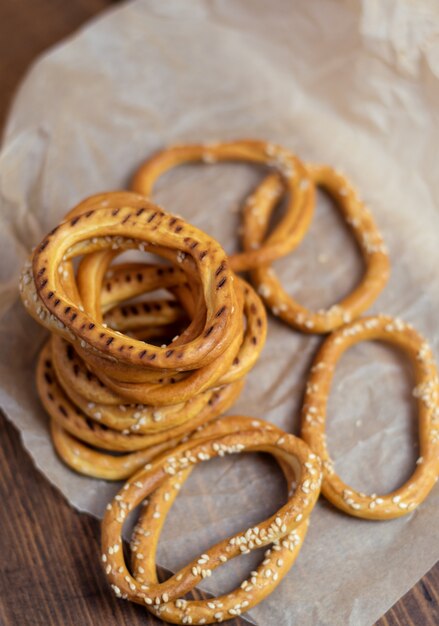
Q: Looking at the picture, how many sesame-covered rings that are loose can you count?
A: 5